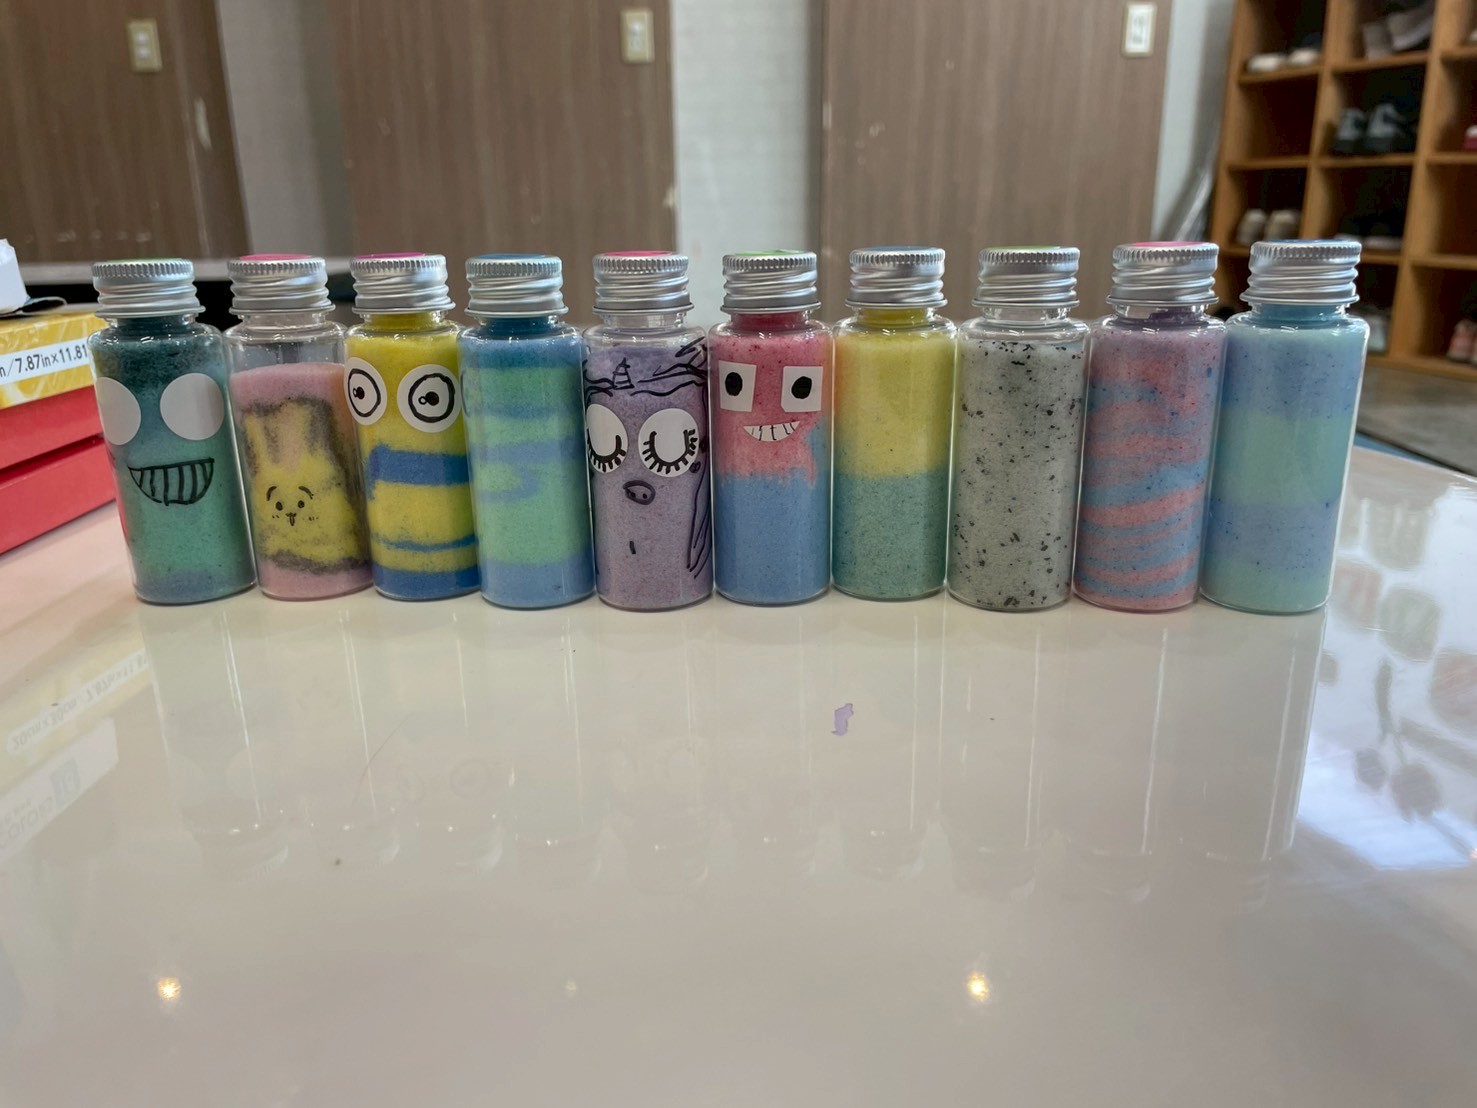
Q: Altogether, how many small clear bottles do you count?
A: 10